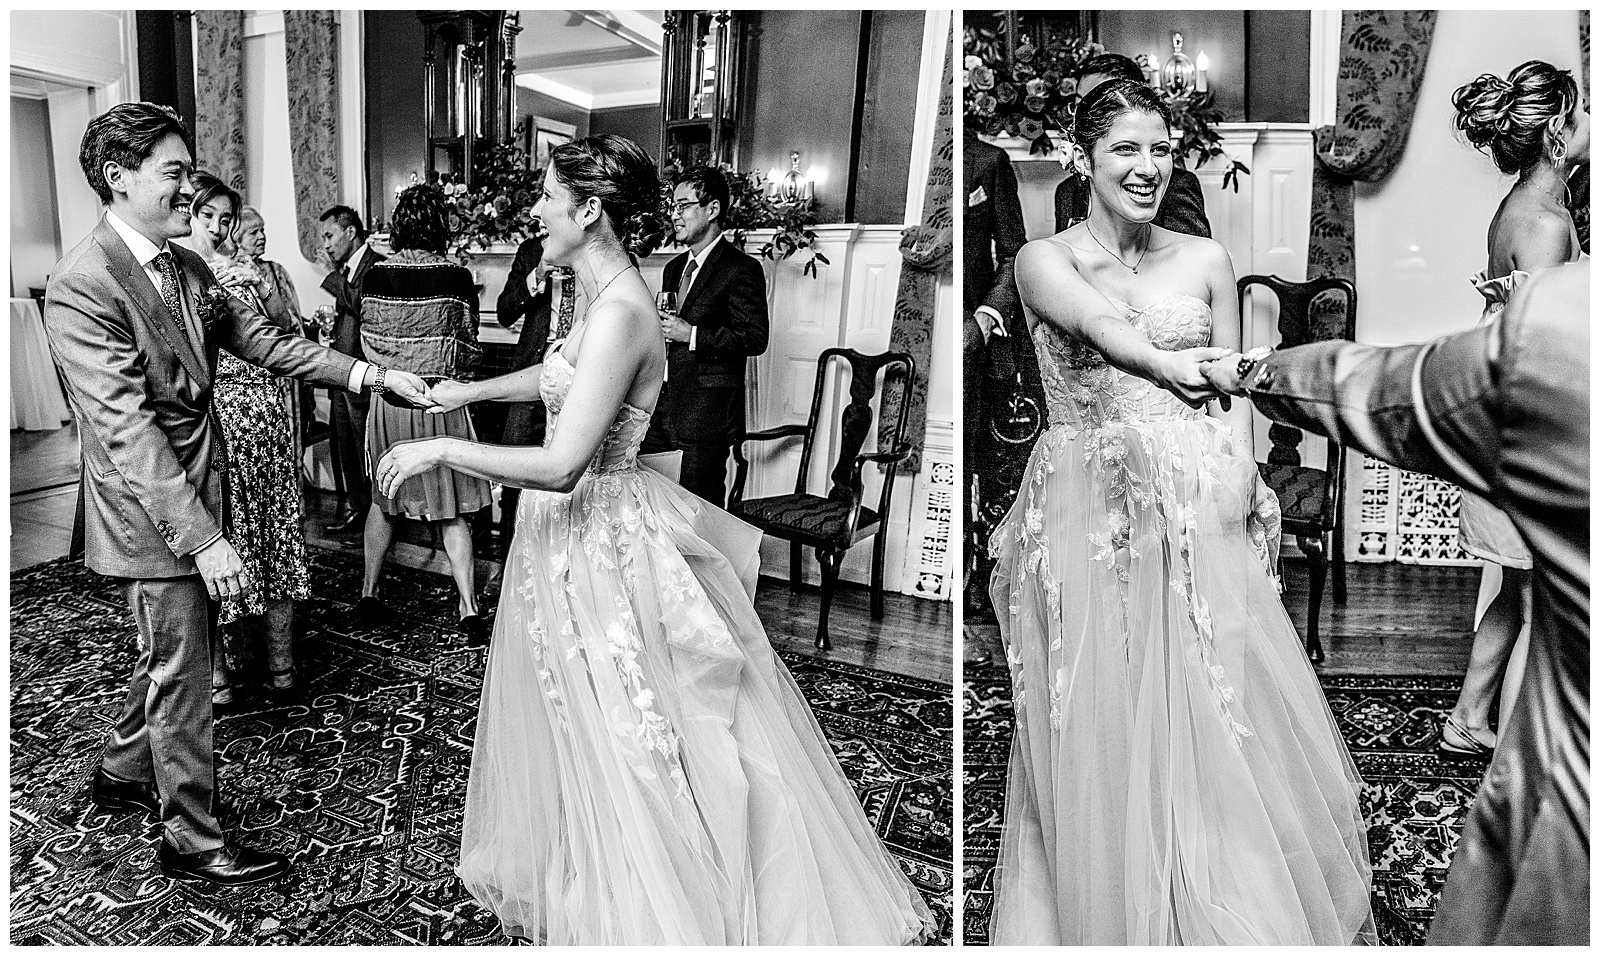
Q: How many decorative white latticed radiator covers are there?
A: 2